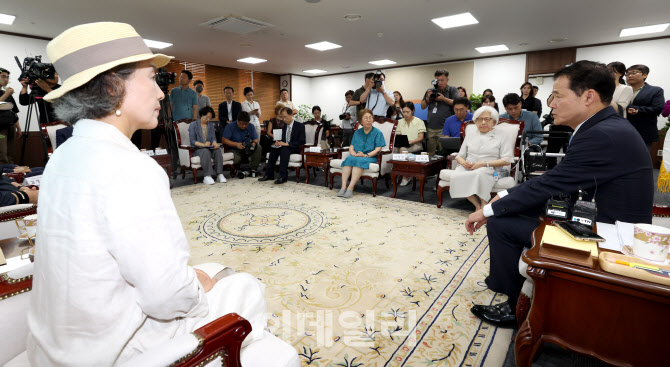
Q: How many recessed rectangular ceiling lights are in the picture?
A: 9